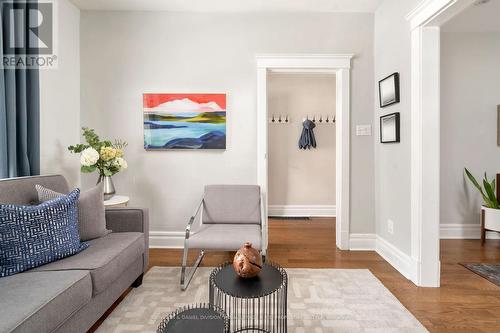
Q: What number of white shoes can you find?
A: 0